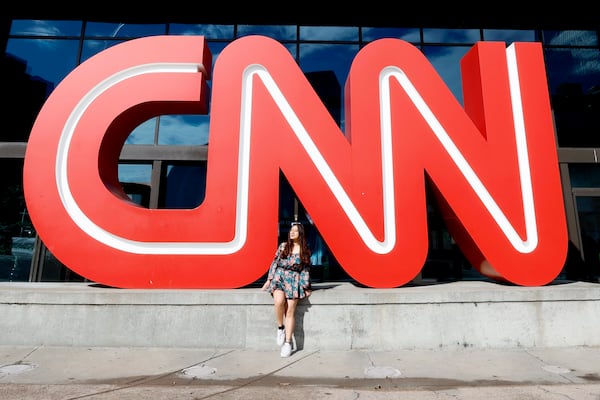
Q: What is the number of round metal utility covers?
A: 4